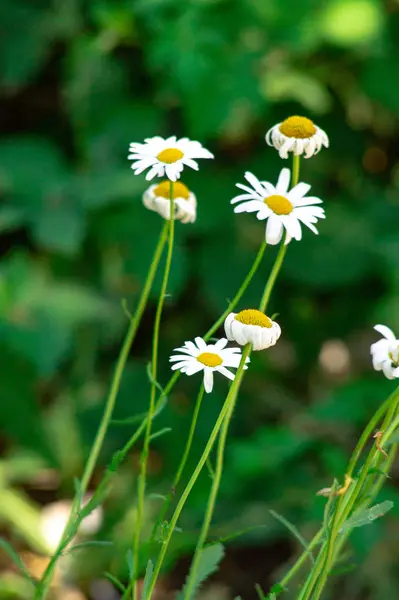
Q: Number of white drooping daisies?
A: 3